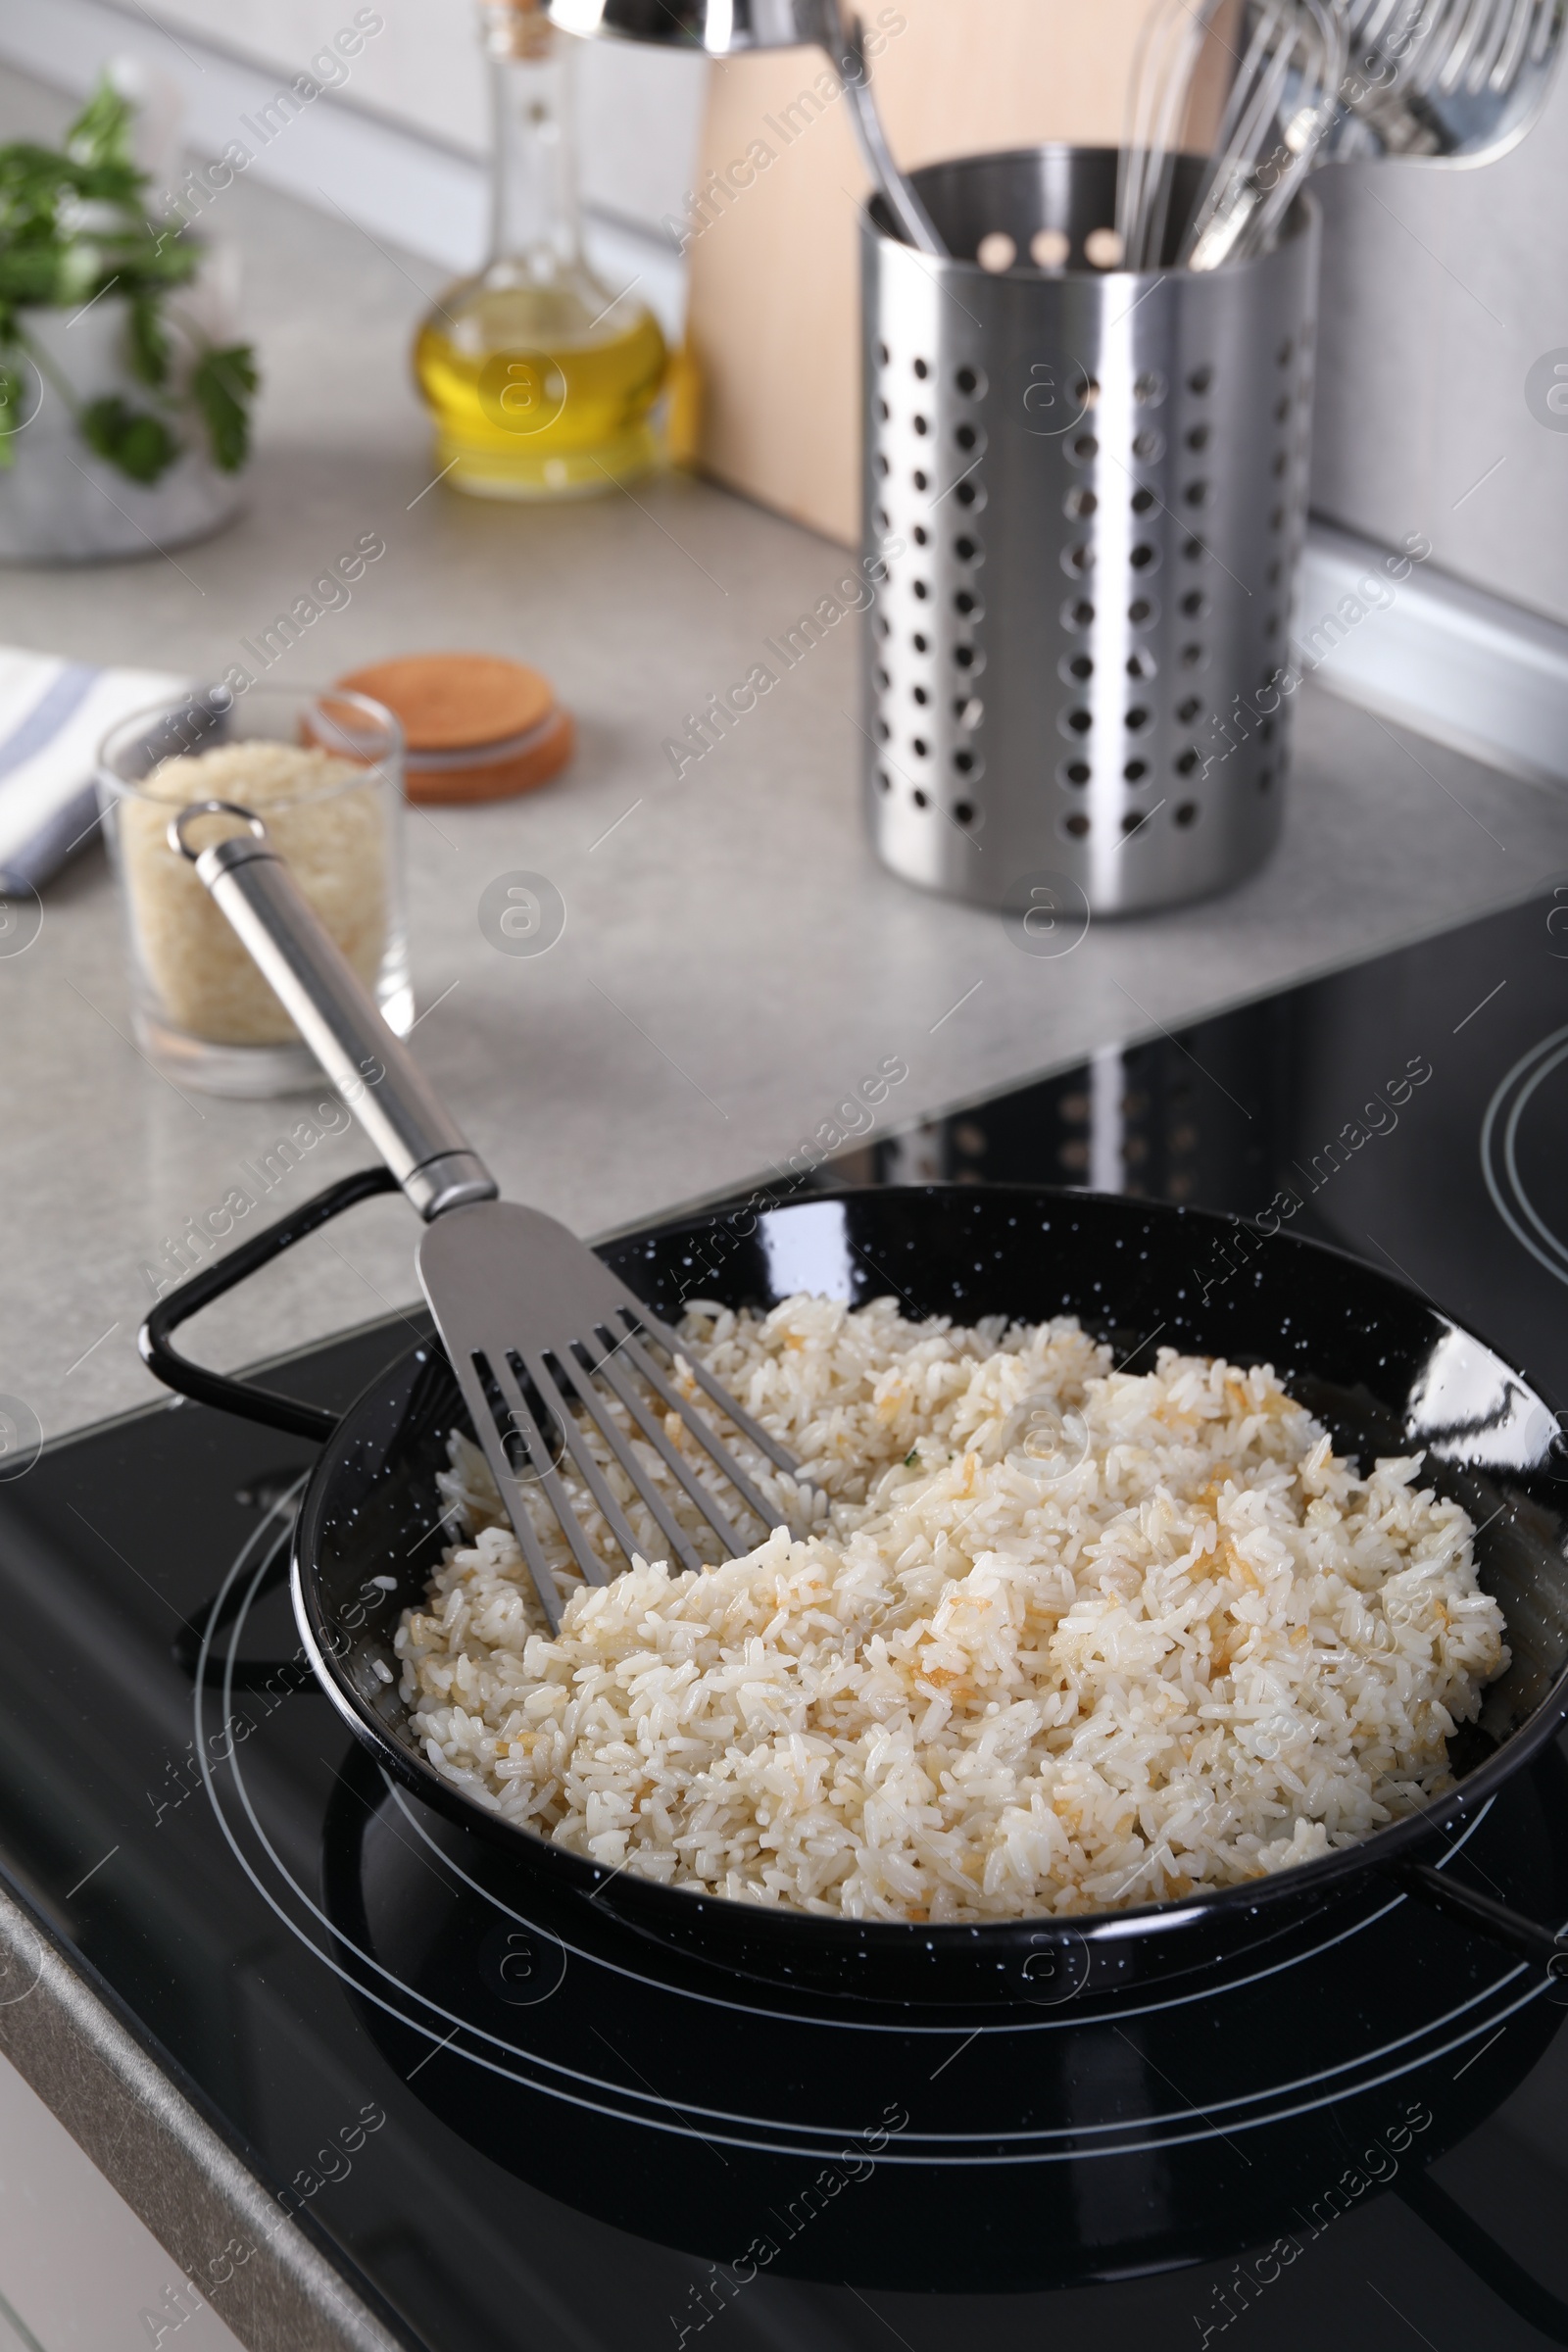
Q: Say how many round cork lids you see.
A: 1